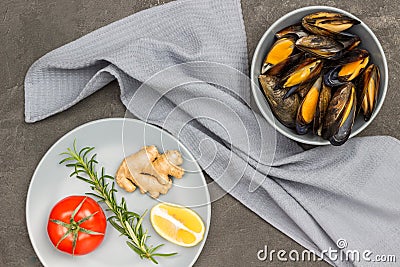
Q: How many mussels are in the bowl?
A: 11